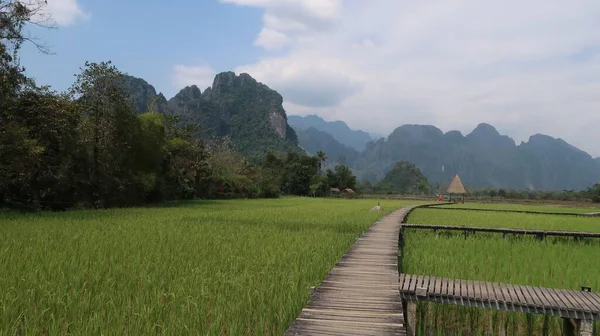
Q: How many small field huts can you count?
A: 3